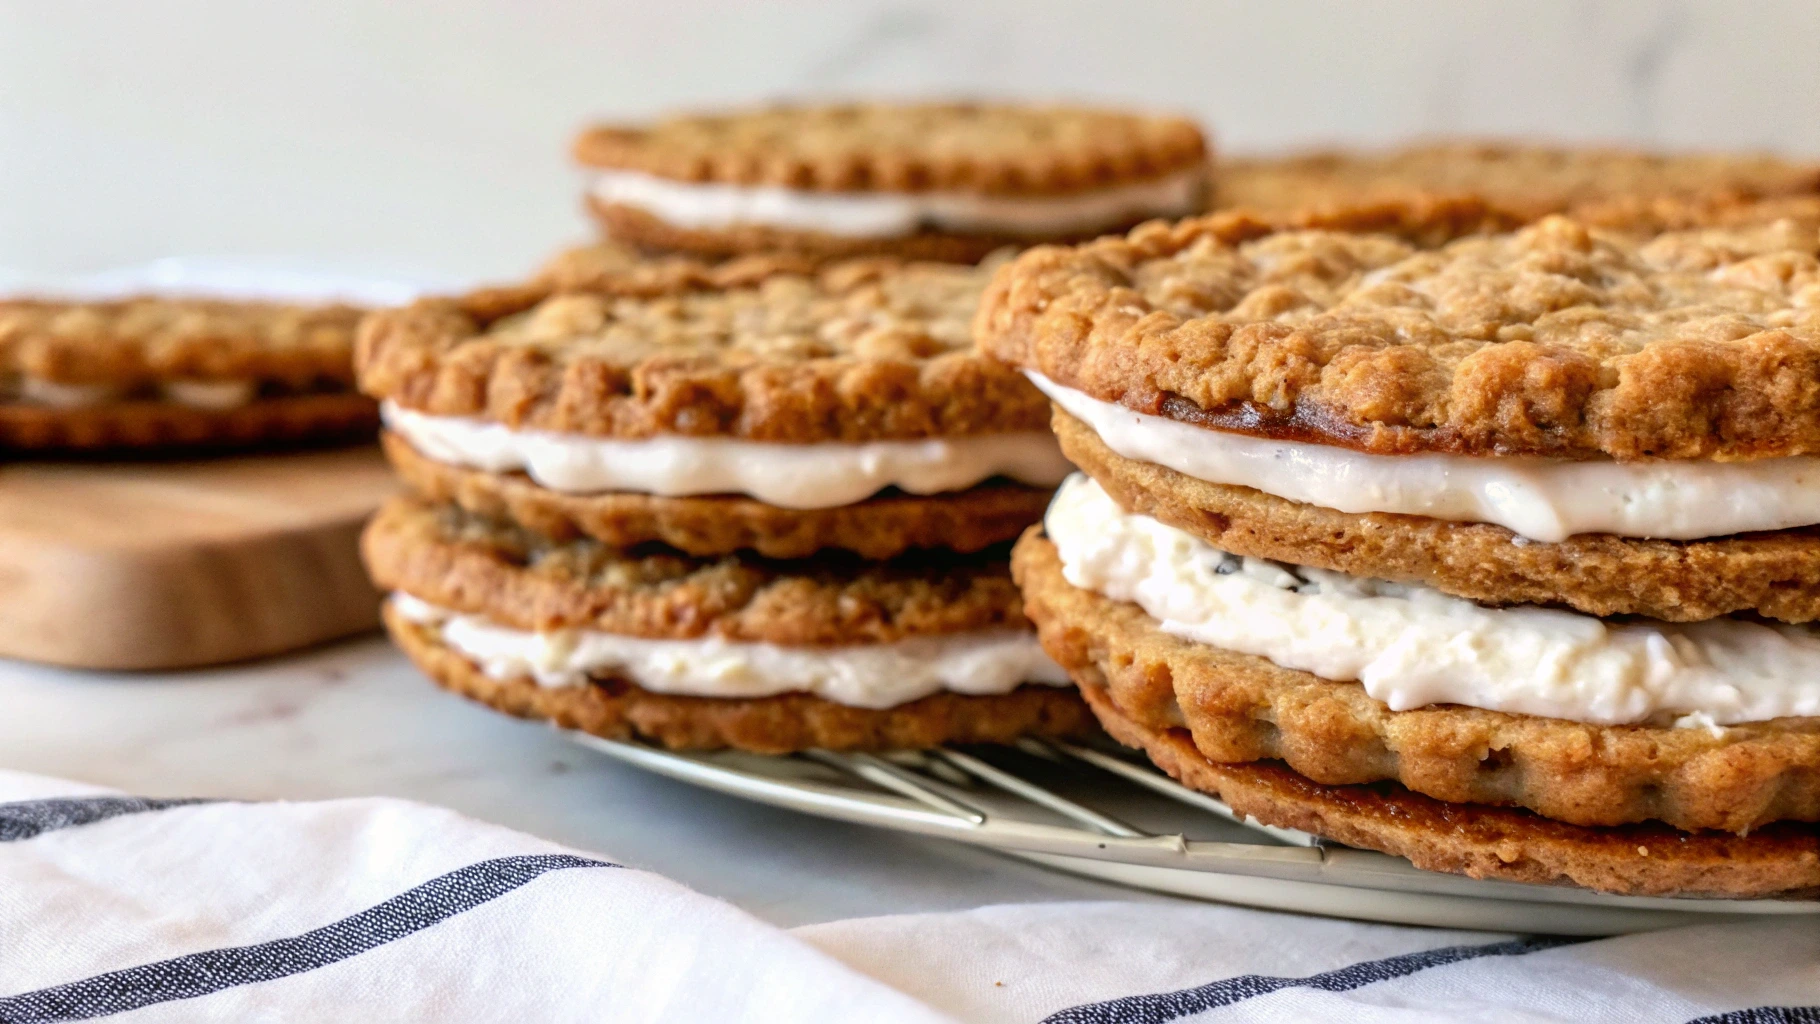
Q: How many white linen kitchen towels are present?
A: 1